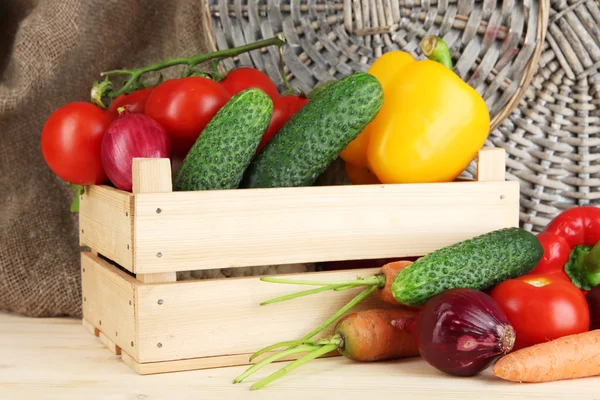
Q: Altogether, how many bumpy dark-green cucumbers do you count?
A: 3